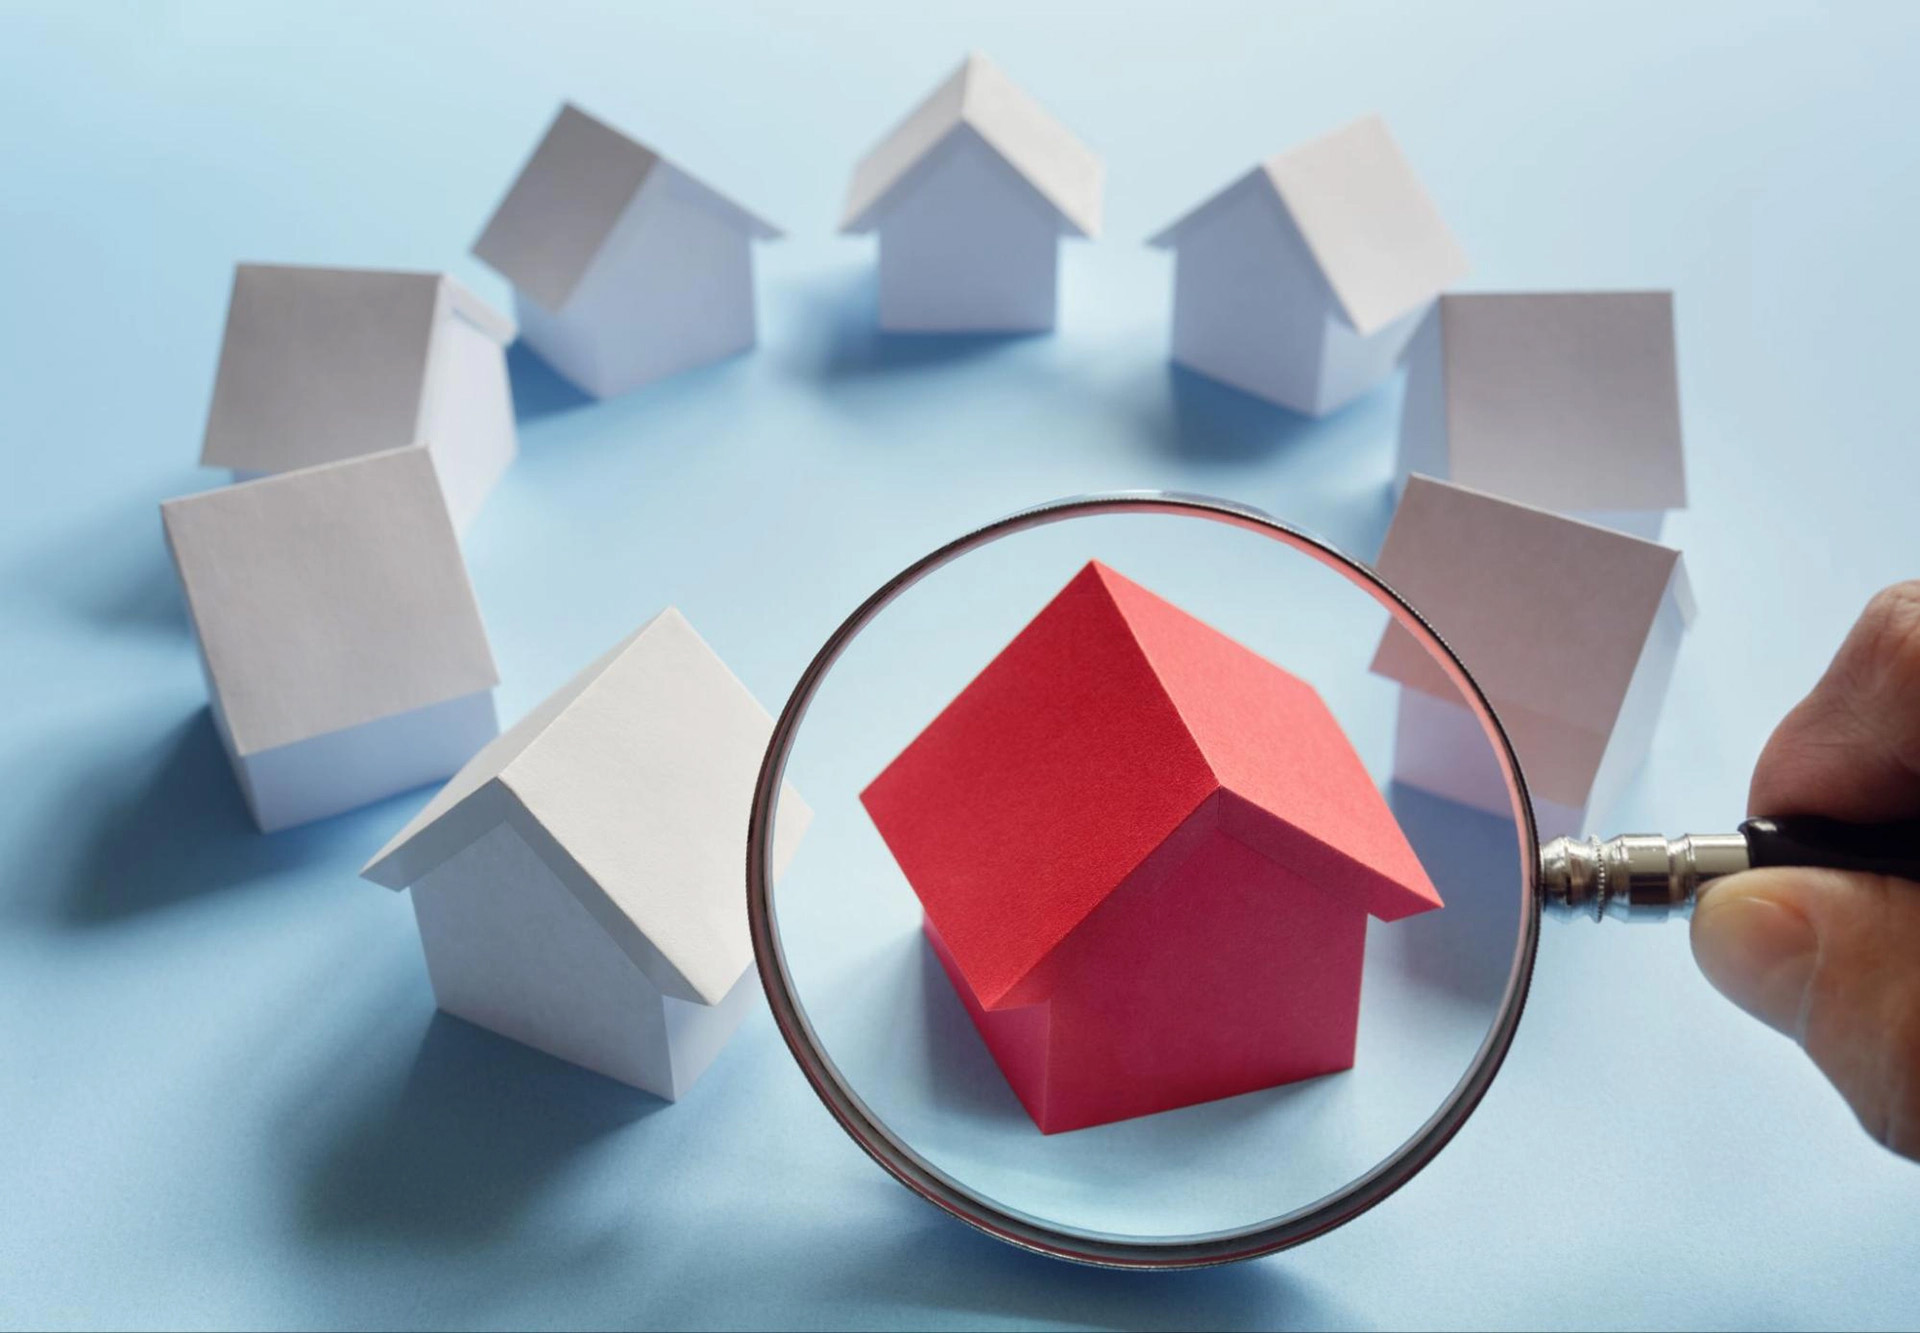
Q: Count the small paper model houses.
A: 9